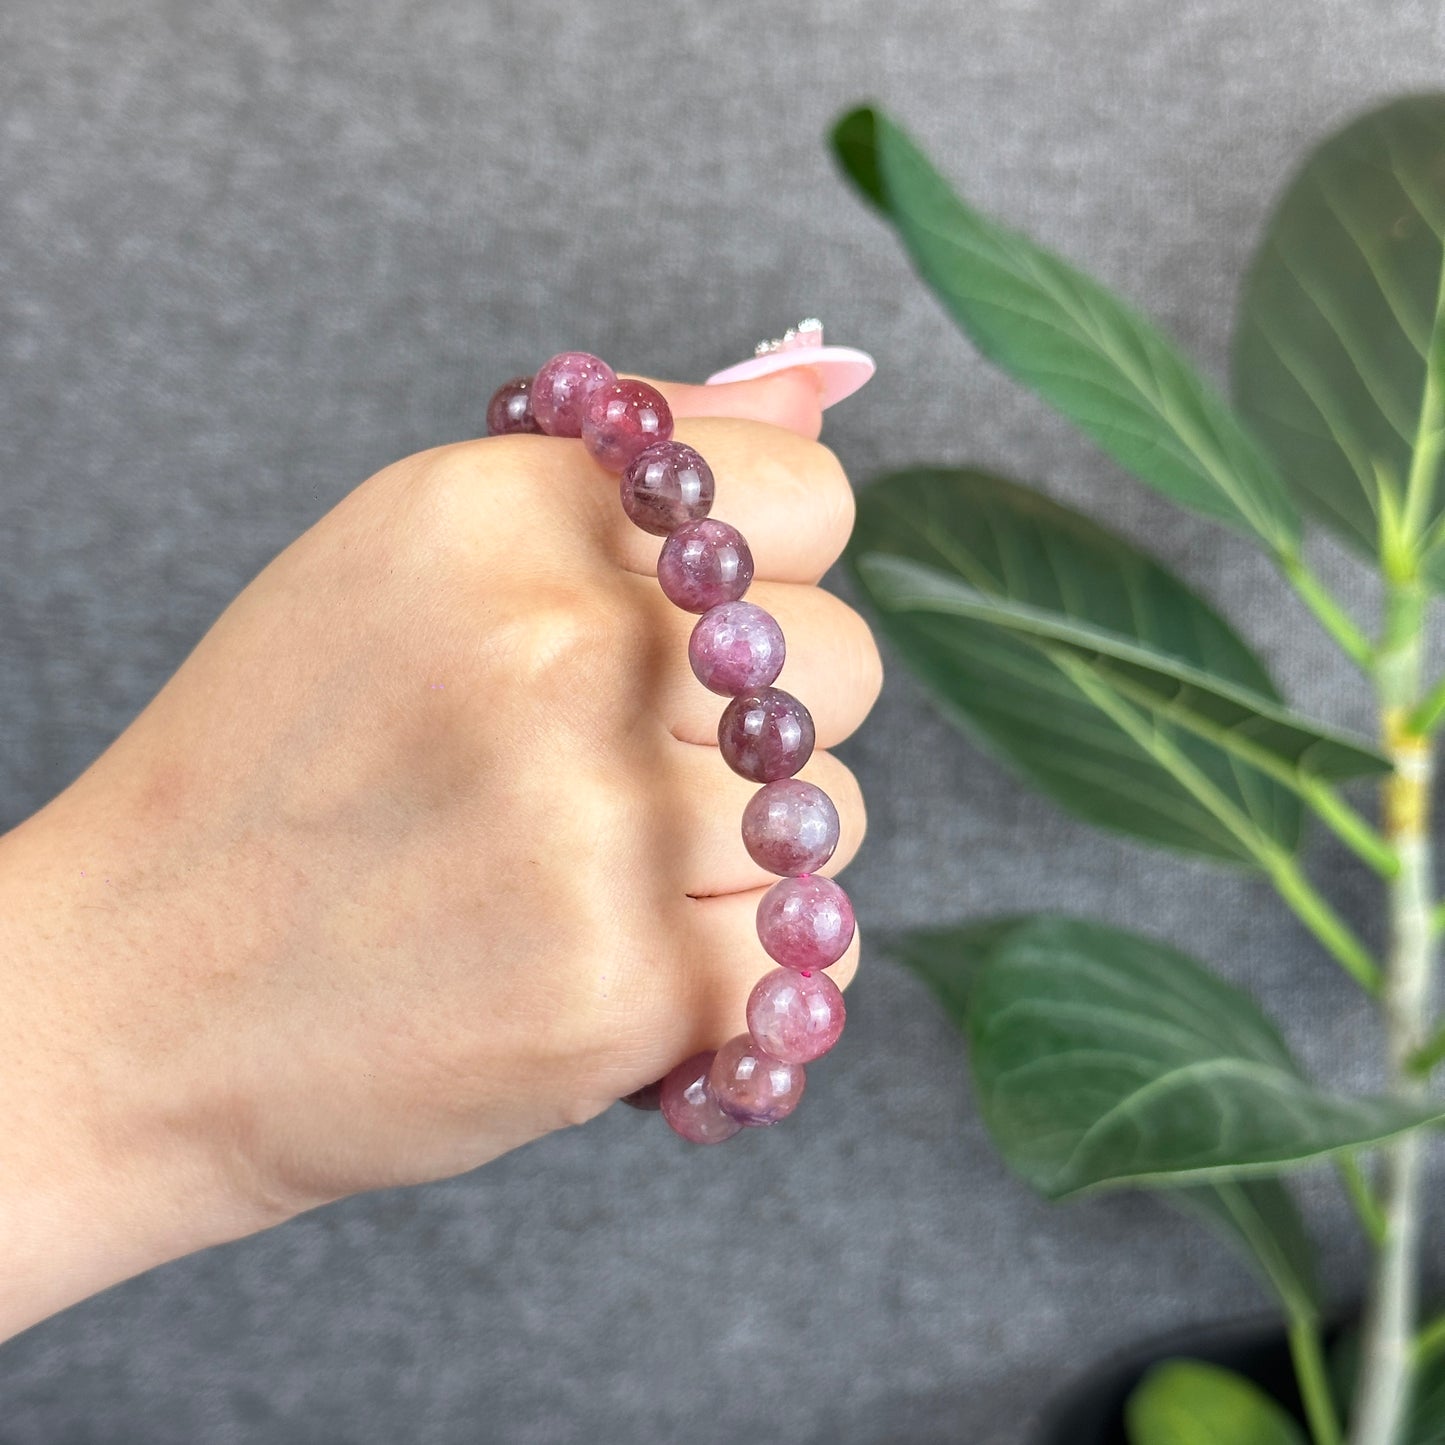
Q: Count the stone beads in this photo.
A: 13